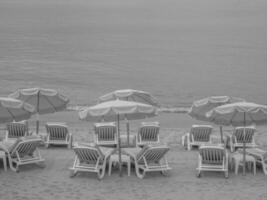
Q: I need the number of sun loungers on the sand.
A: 11